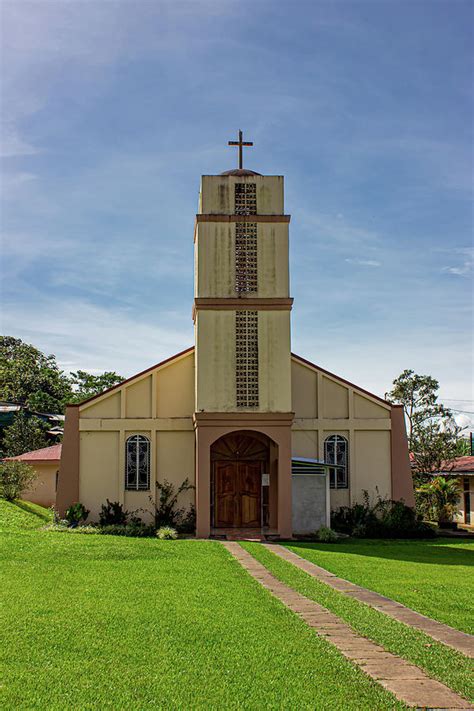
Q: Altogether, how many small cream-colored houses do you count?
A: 2